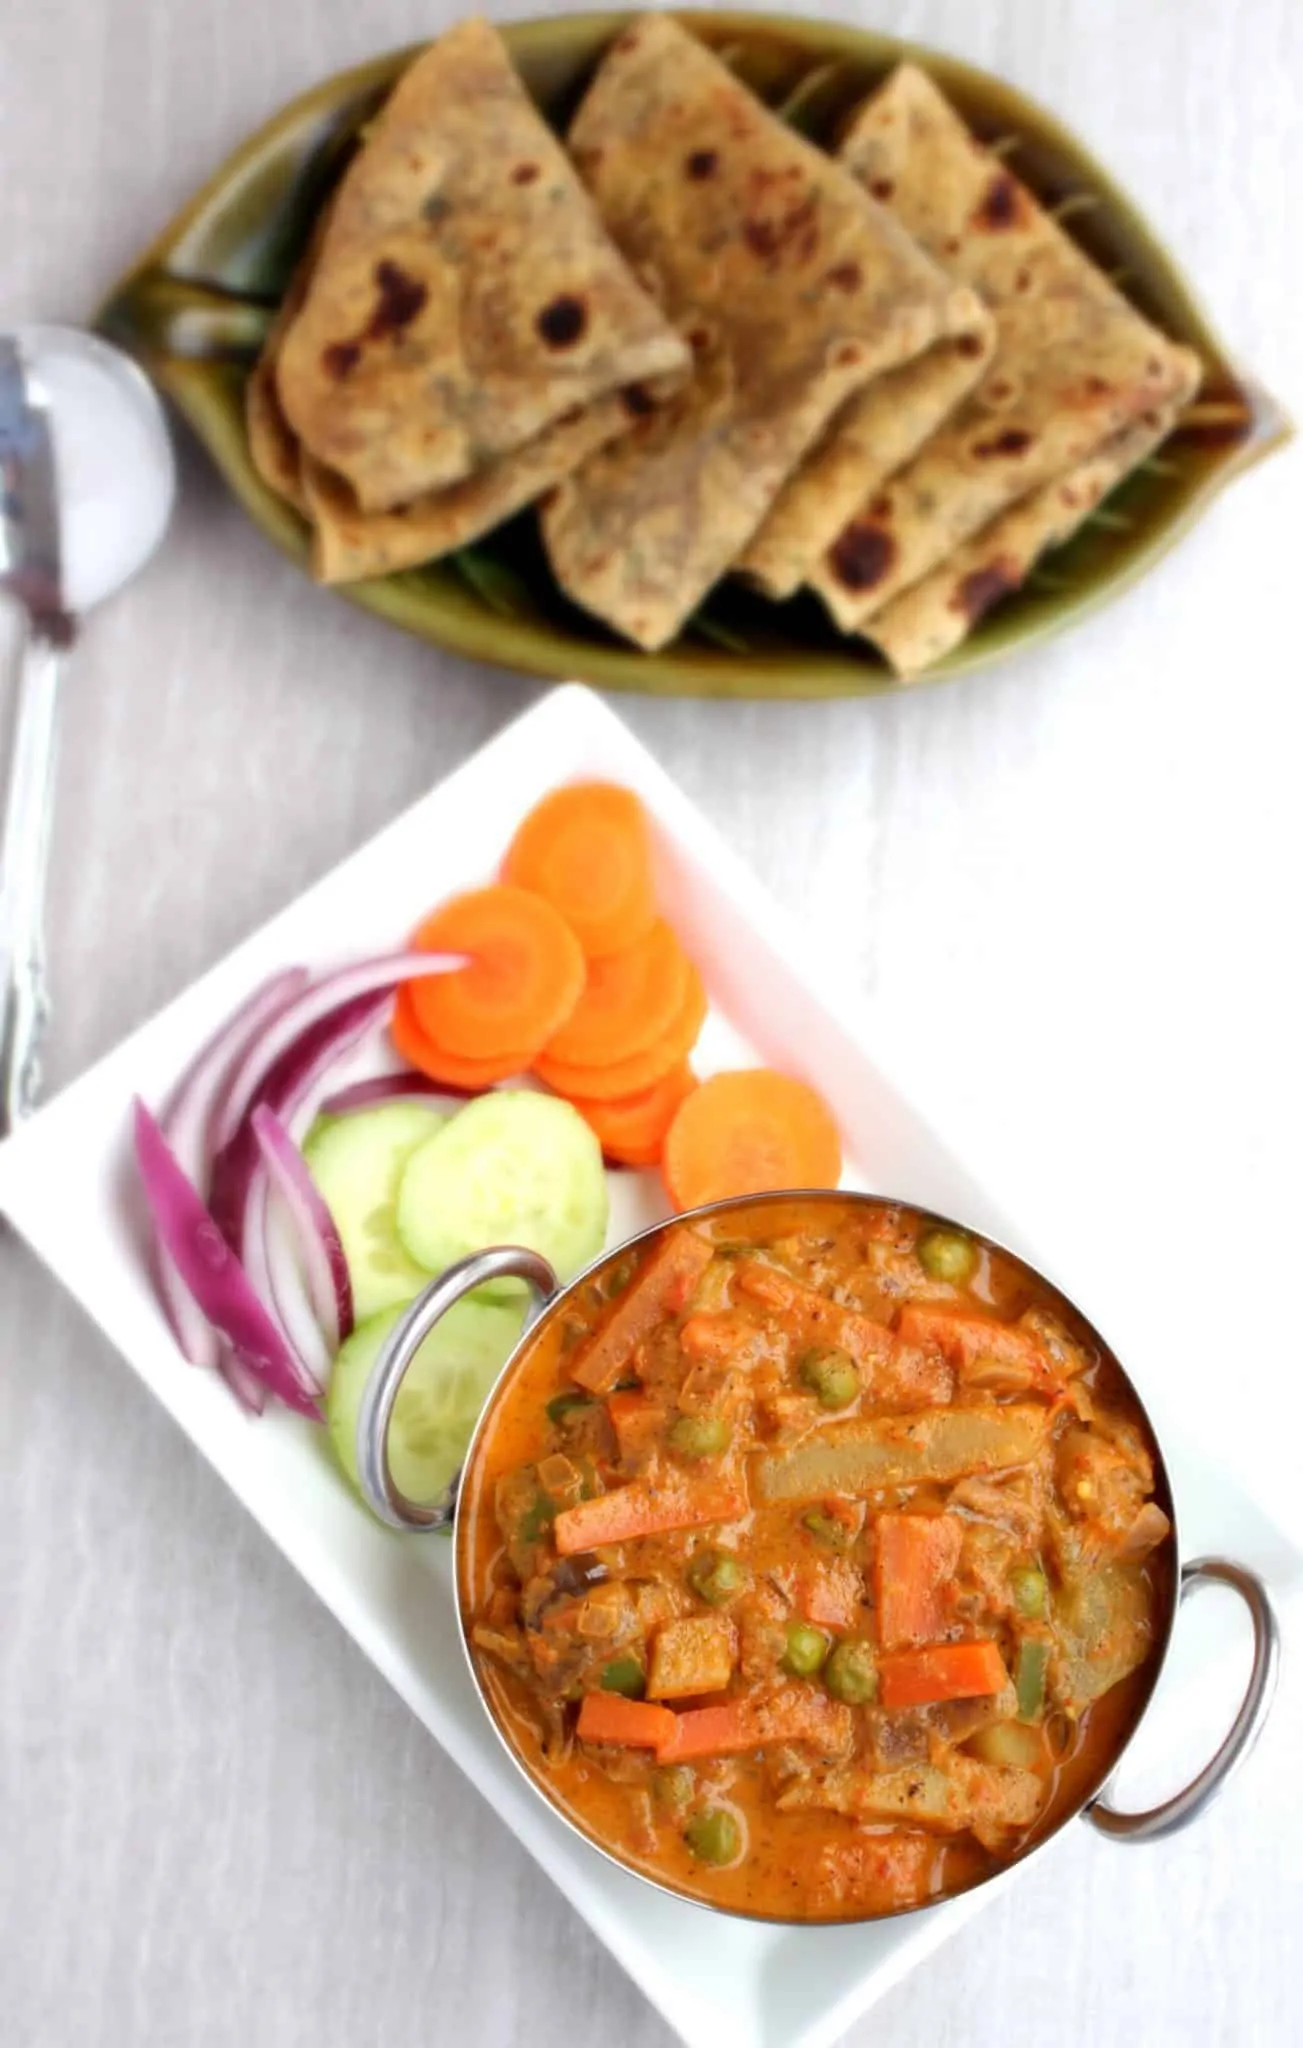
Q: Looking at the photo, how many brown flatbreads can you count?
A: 3